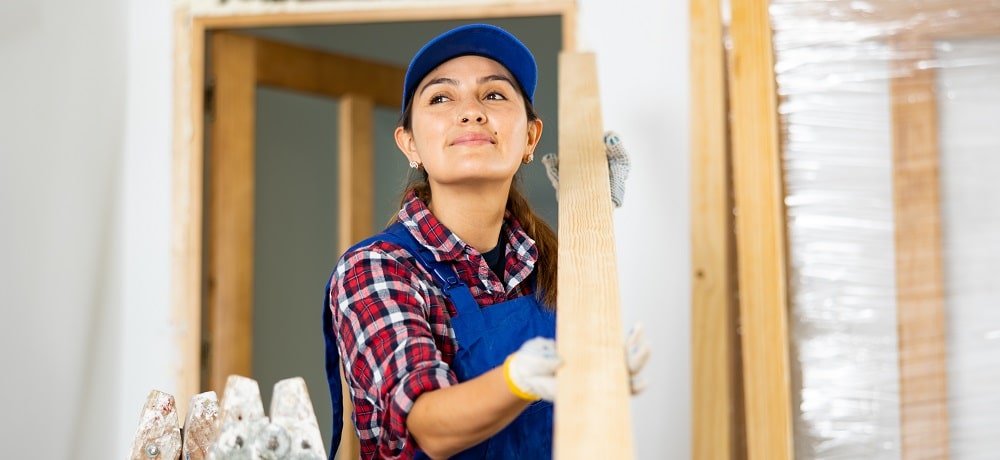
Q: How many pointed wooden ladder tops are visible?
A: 4